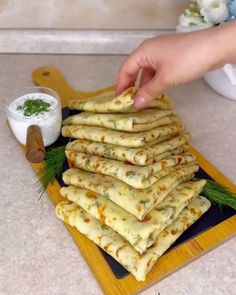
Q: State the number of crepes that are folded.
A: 8